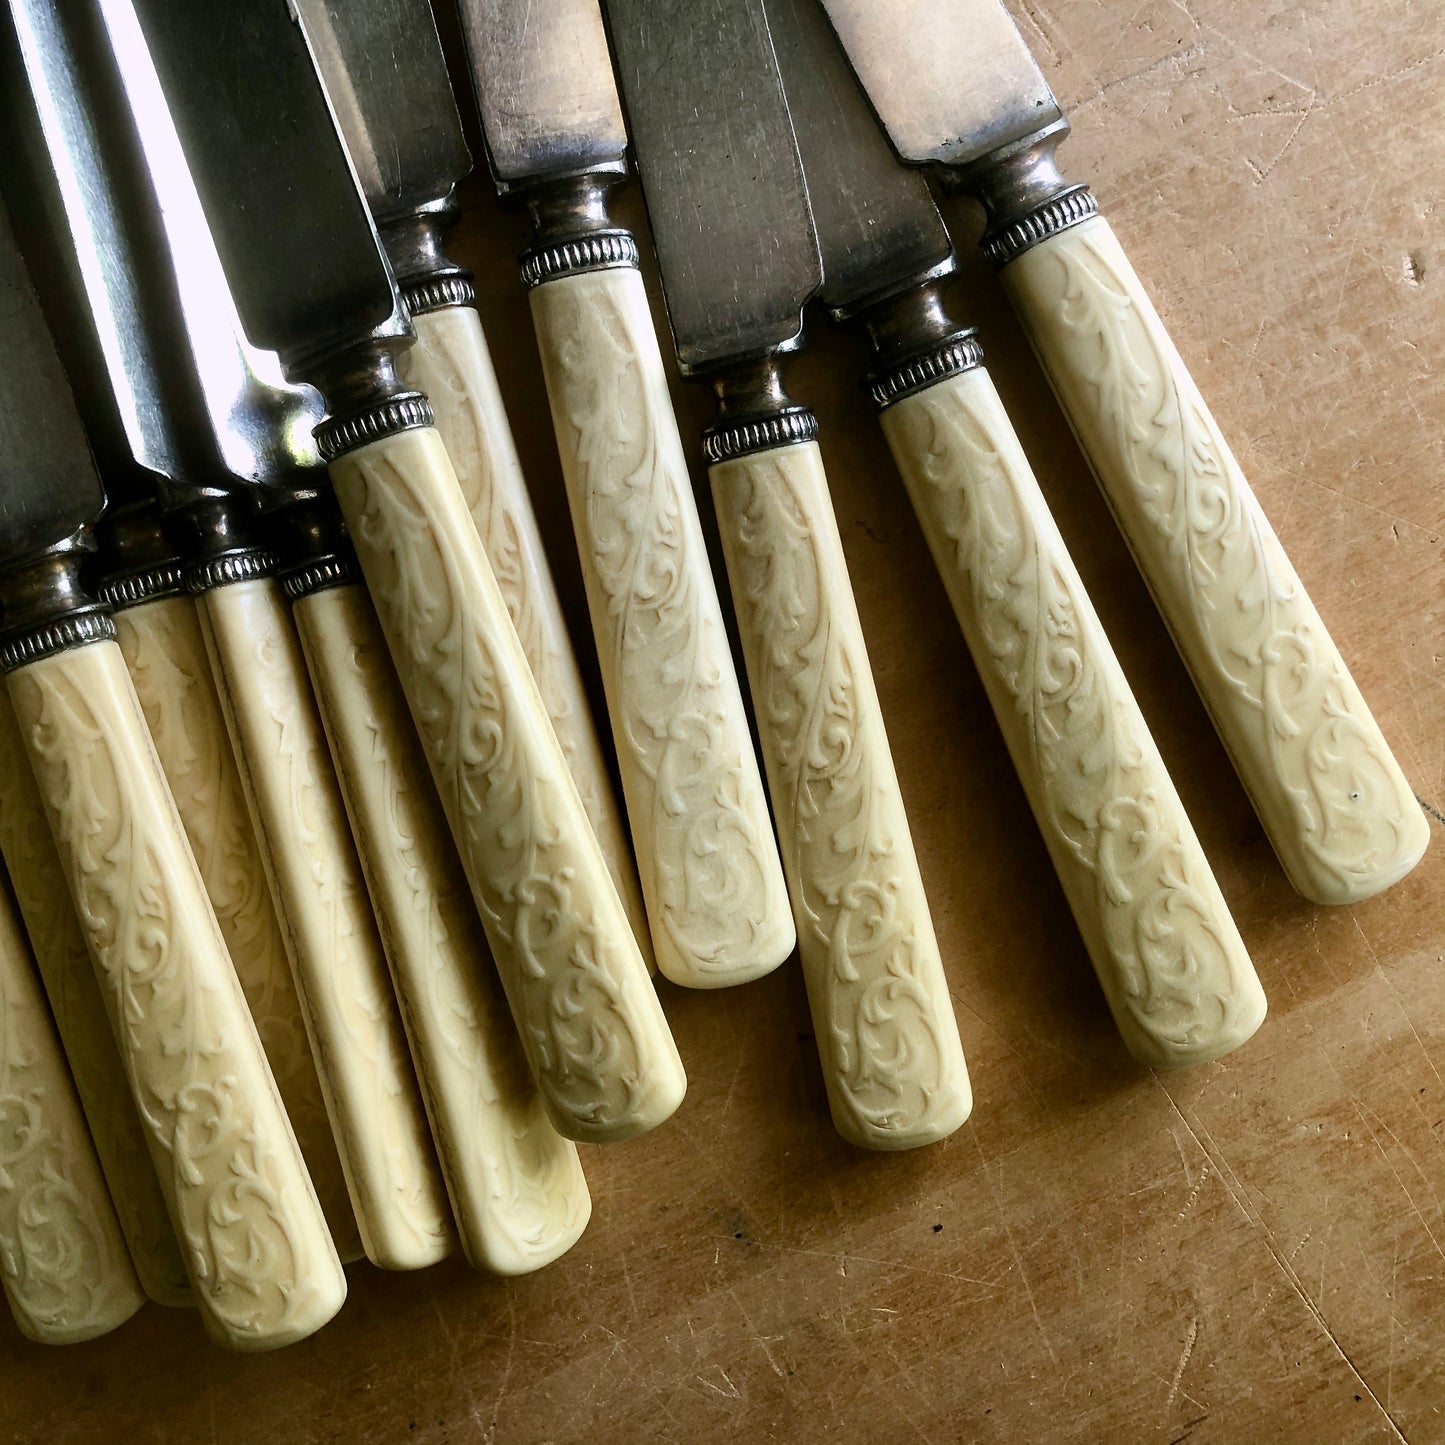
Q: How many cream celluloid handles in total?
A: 12